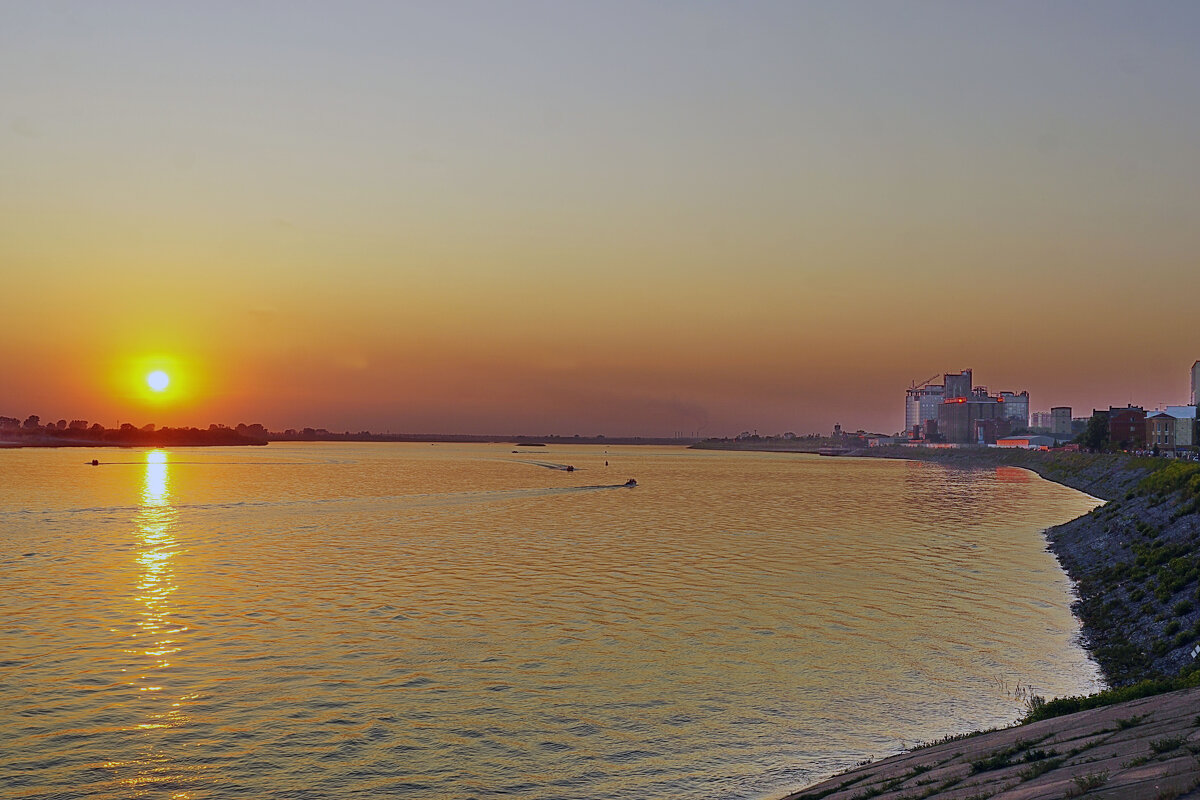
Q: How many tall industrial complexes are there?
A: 1